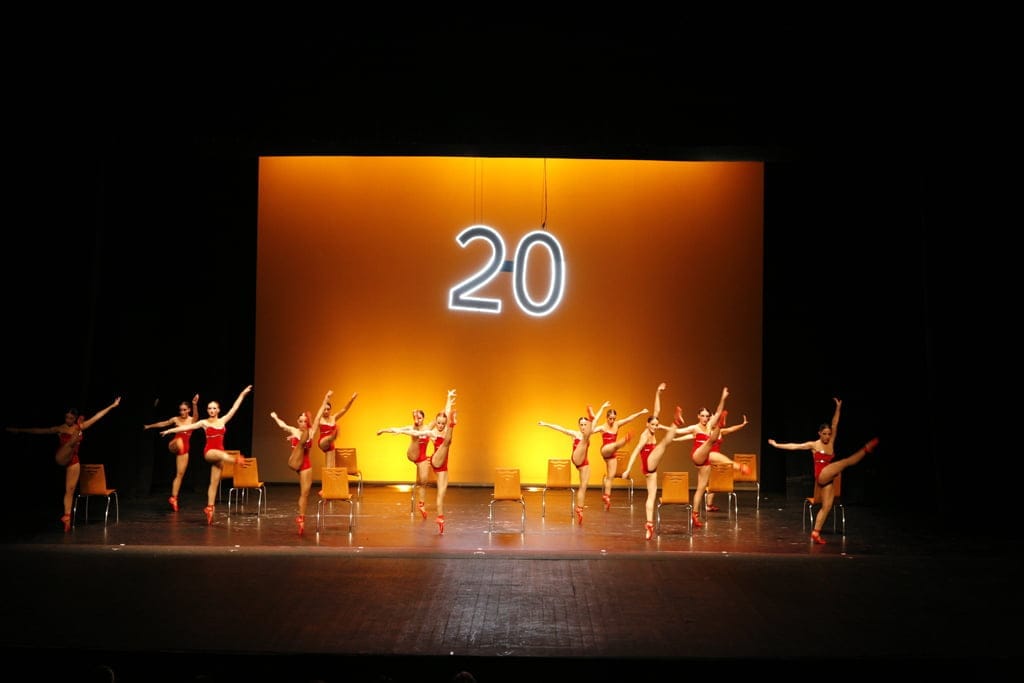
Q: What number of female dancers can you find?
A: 13